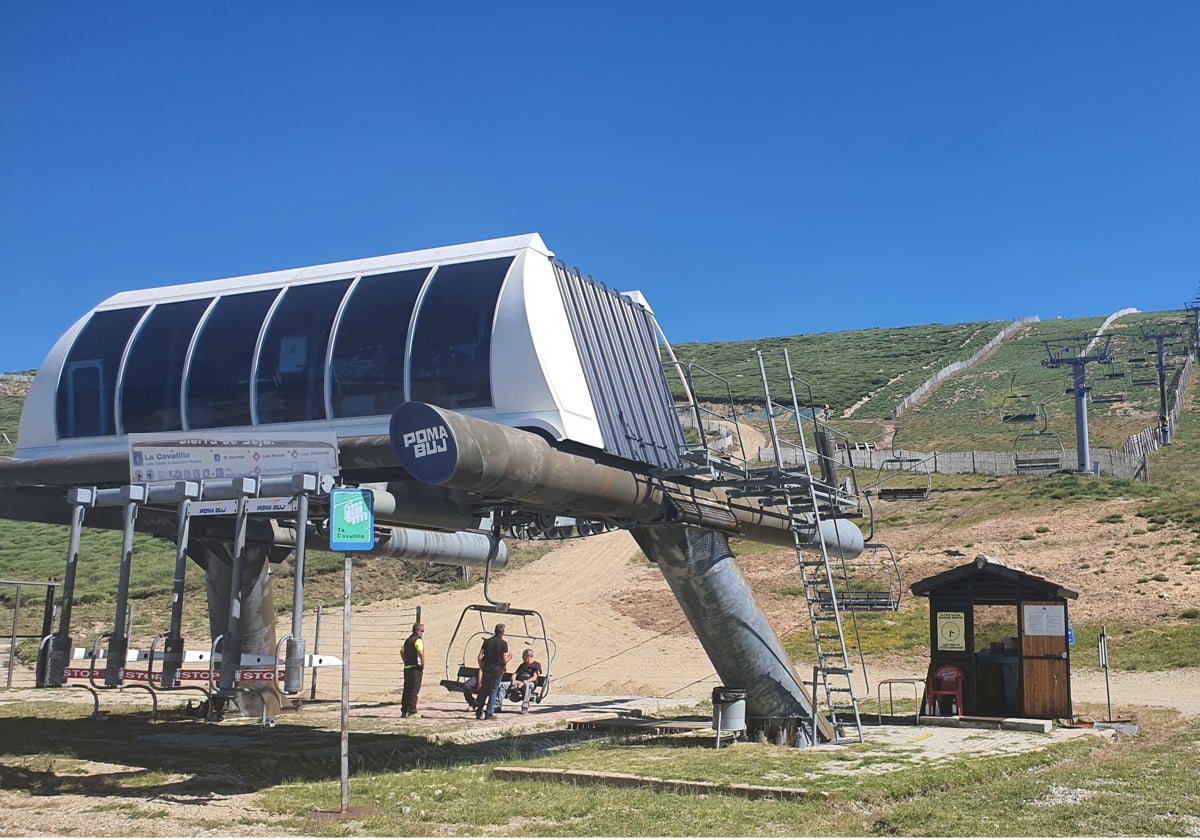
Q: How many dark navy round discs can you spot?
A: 1